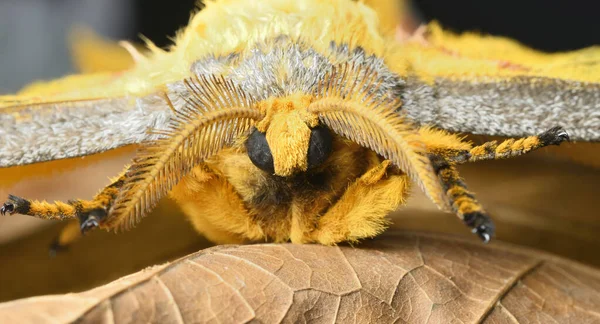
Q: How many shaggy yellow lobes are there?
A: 2